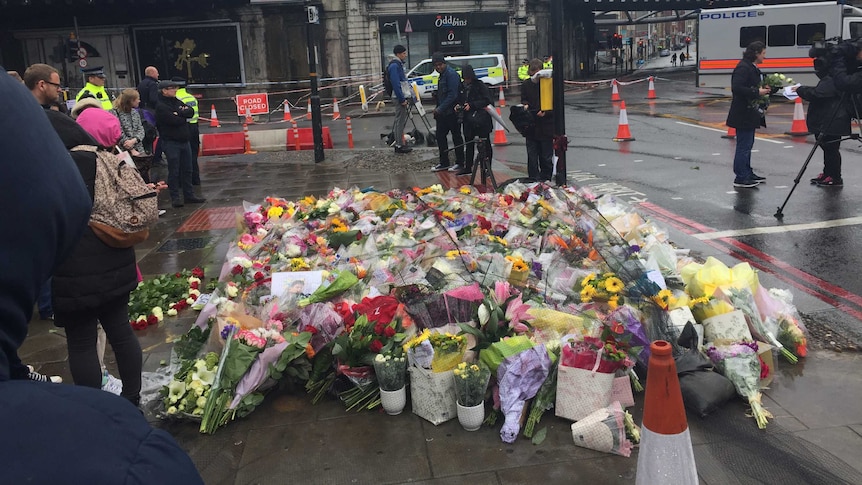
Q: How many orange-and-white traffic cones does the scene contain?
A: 13